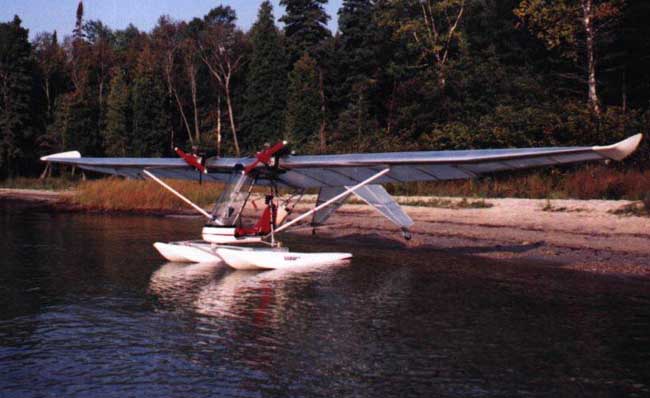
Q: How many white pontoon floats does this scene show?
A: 2